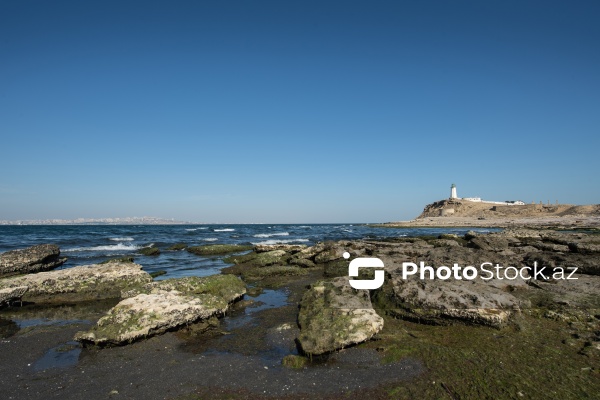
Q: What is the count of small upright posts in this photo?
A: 4